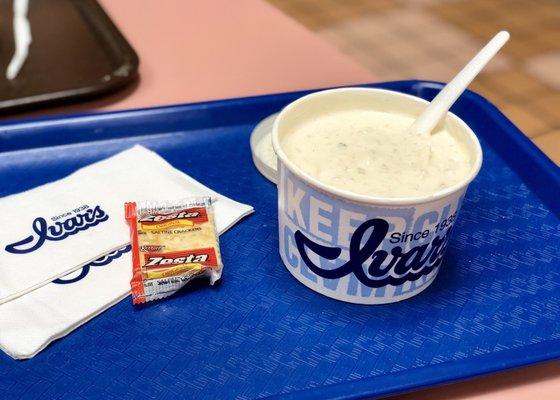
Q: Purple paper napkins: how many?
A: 0